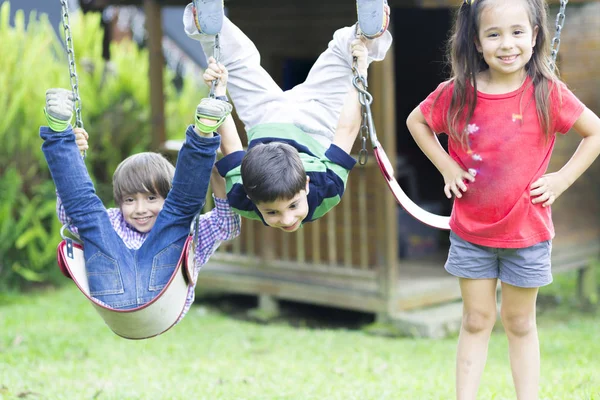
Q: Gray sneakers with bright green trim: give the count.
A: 2